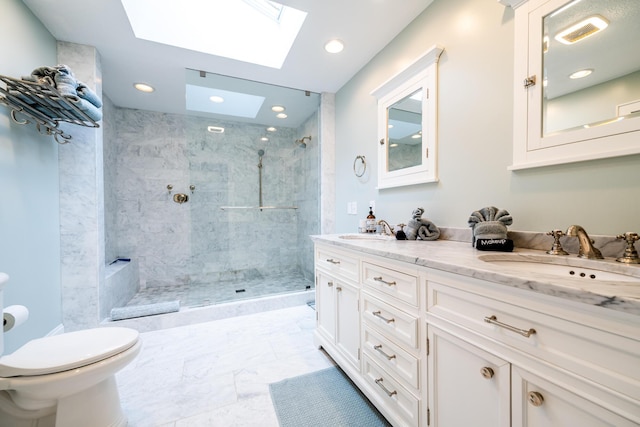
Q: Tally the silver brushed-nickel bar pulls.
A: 6